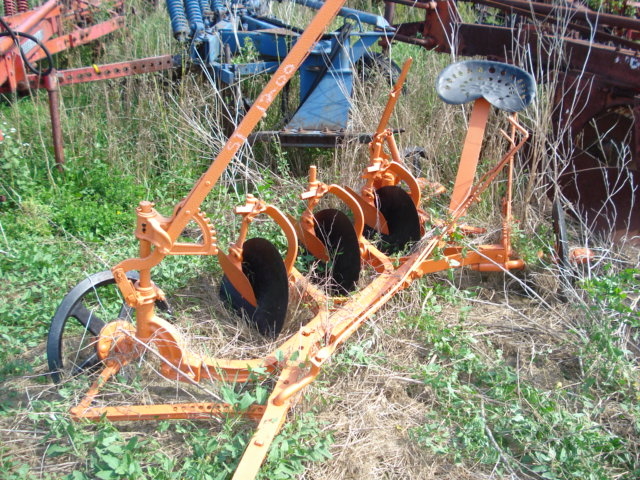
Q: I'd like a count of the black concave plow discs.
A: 3